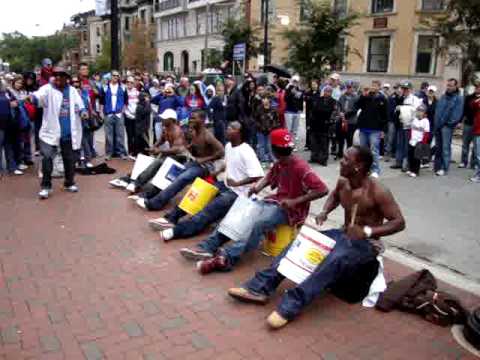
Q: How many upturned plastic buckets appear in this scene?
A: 6